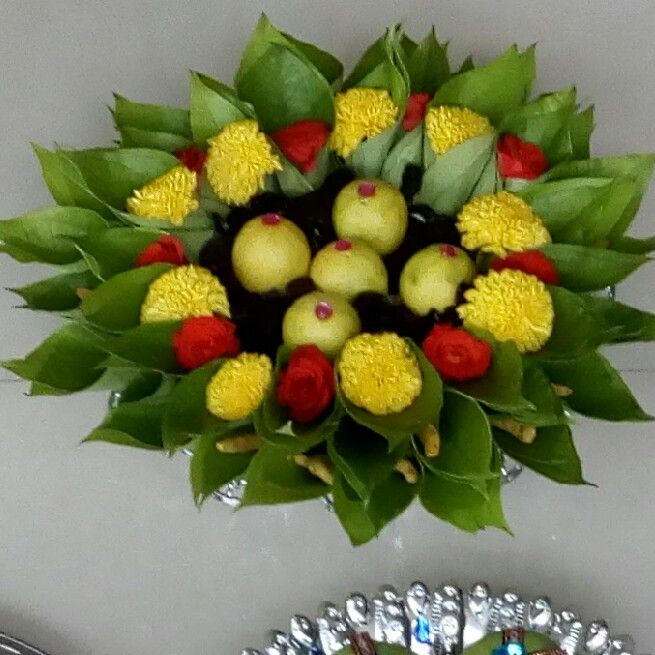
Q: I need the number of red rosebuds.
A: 9